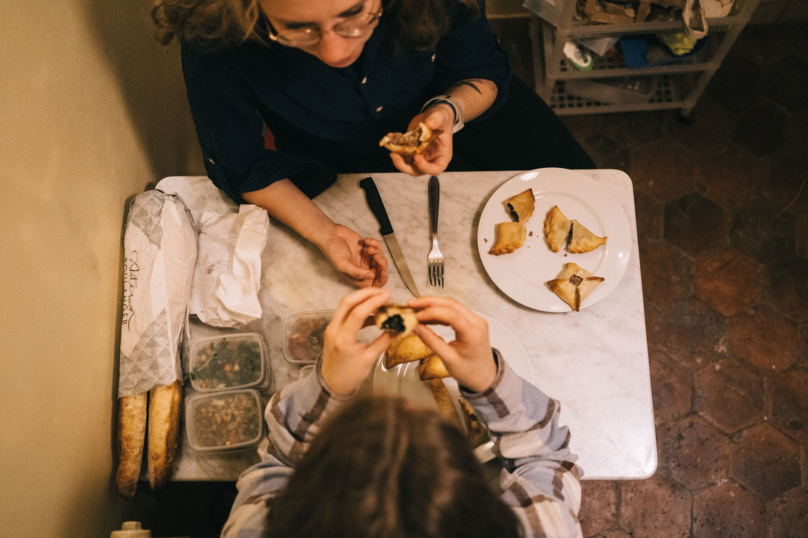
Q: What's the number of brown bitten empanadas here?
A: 2